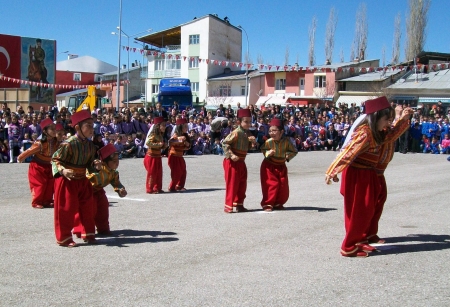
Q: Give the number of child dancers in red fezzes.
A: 9